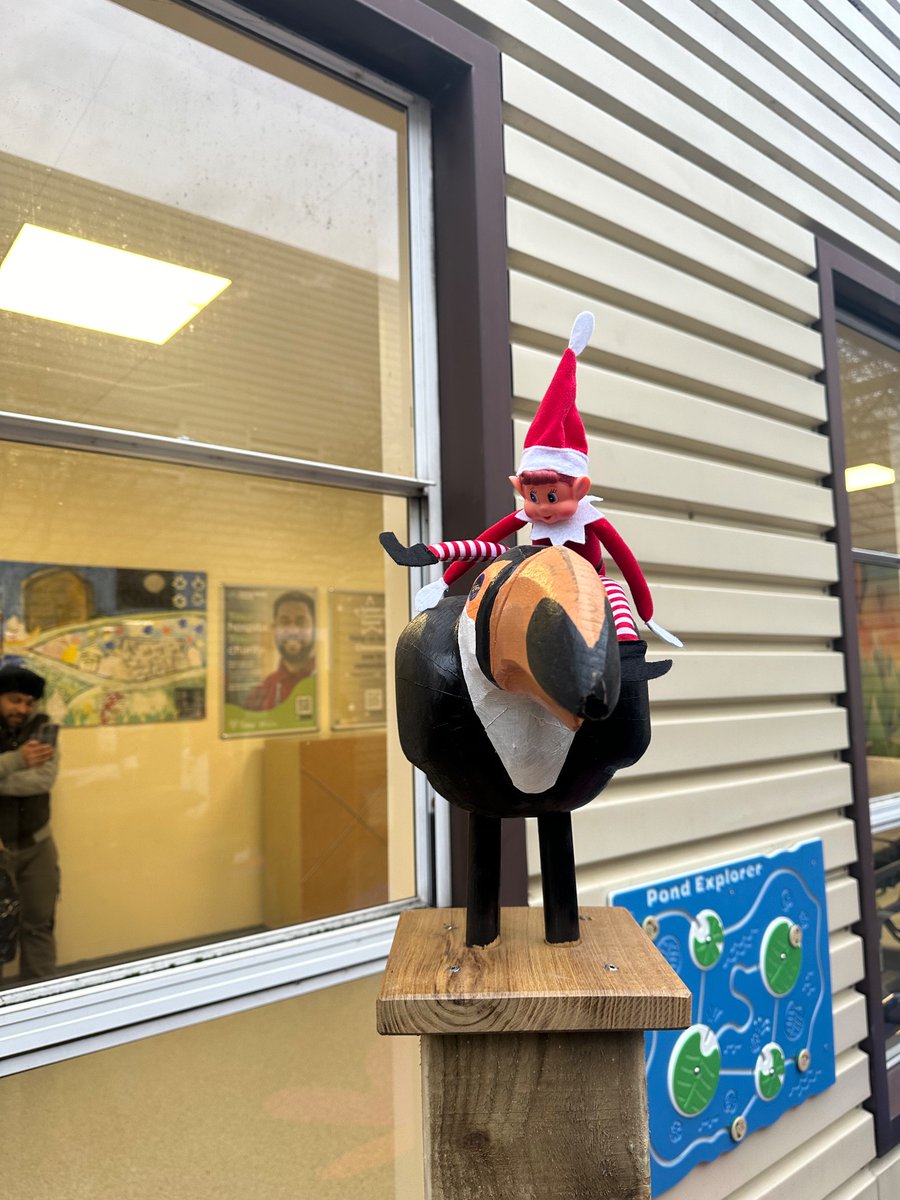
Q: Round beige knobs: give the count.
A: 4